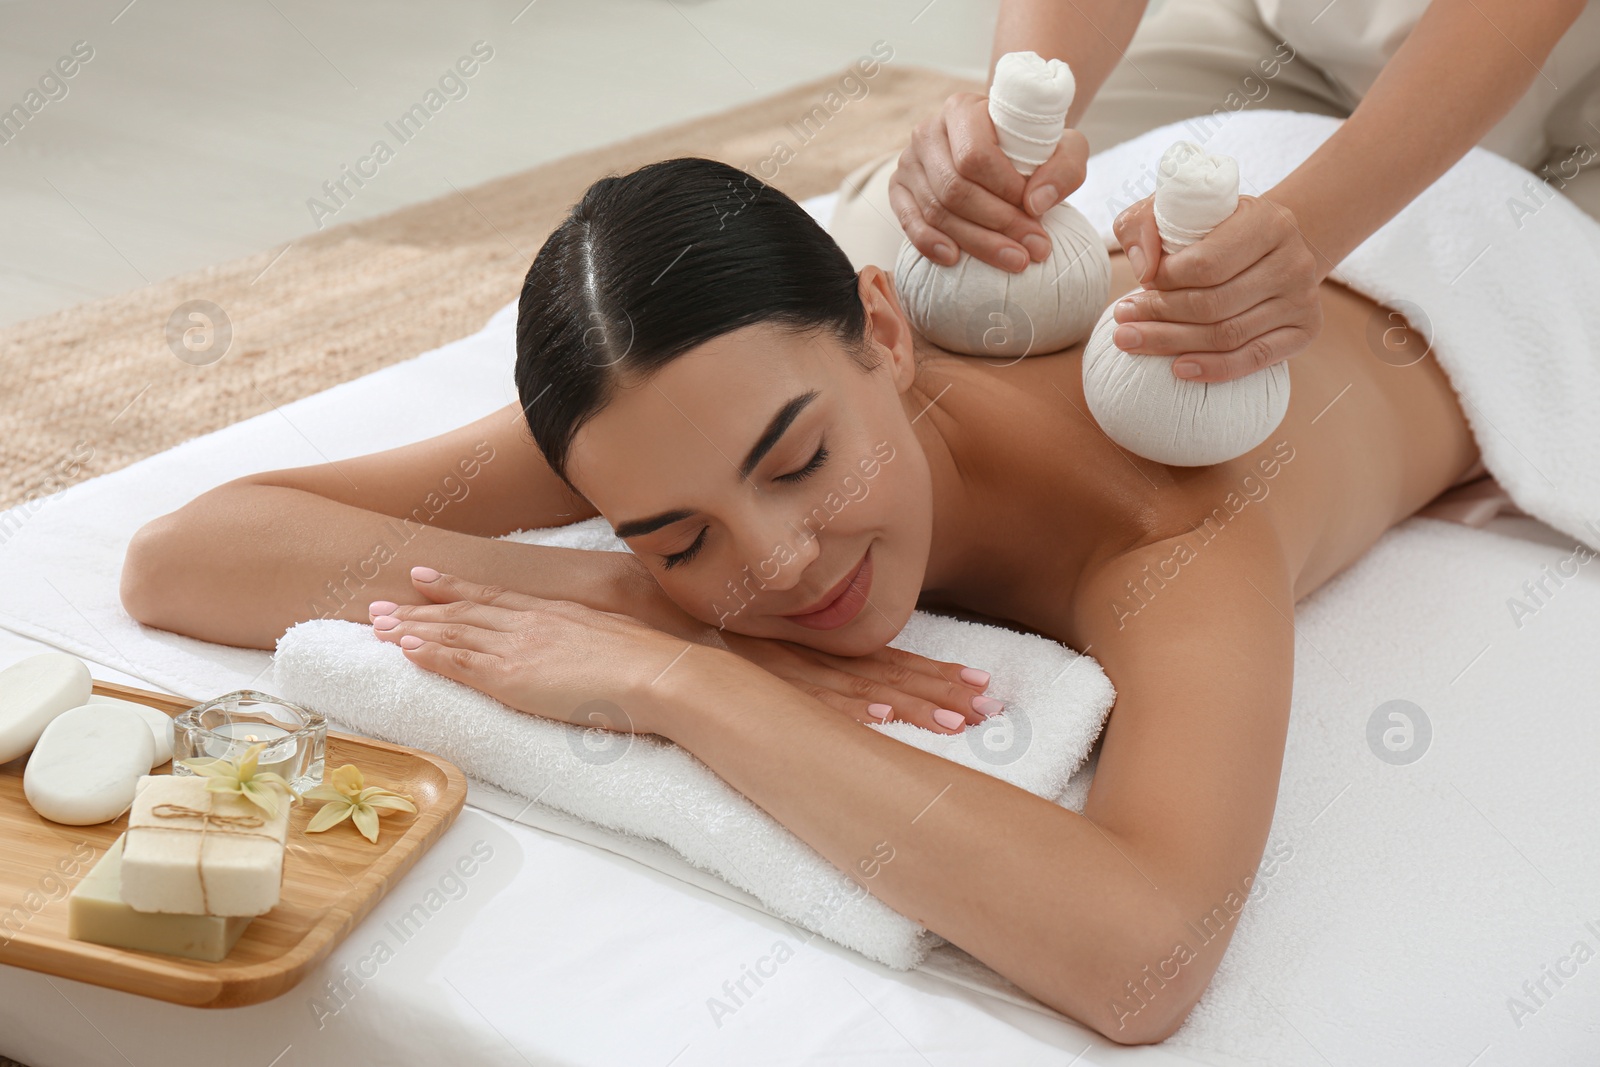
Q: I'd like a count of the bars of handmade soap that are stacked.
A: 2